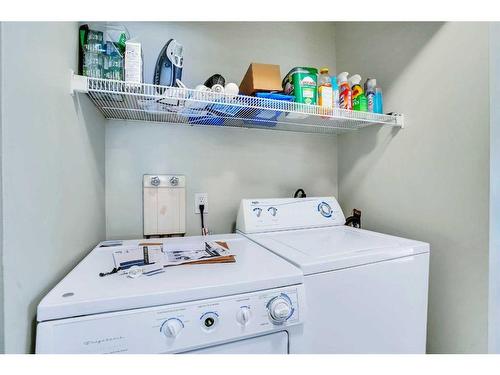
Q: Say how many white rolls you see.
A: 3